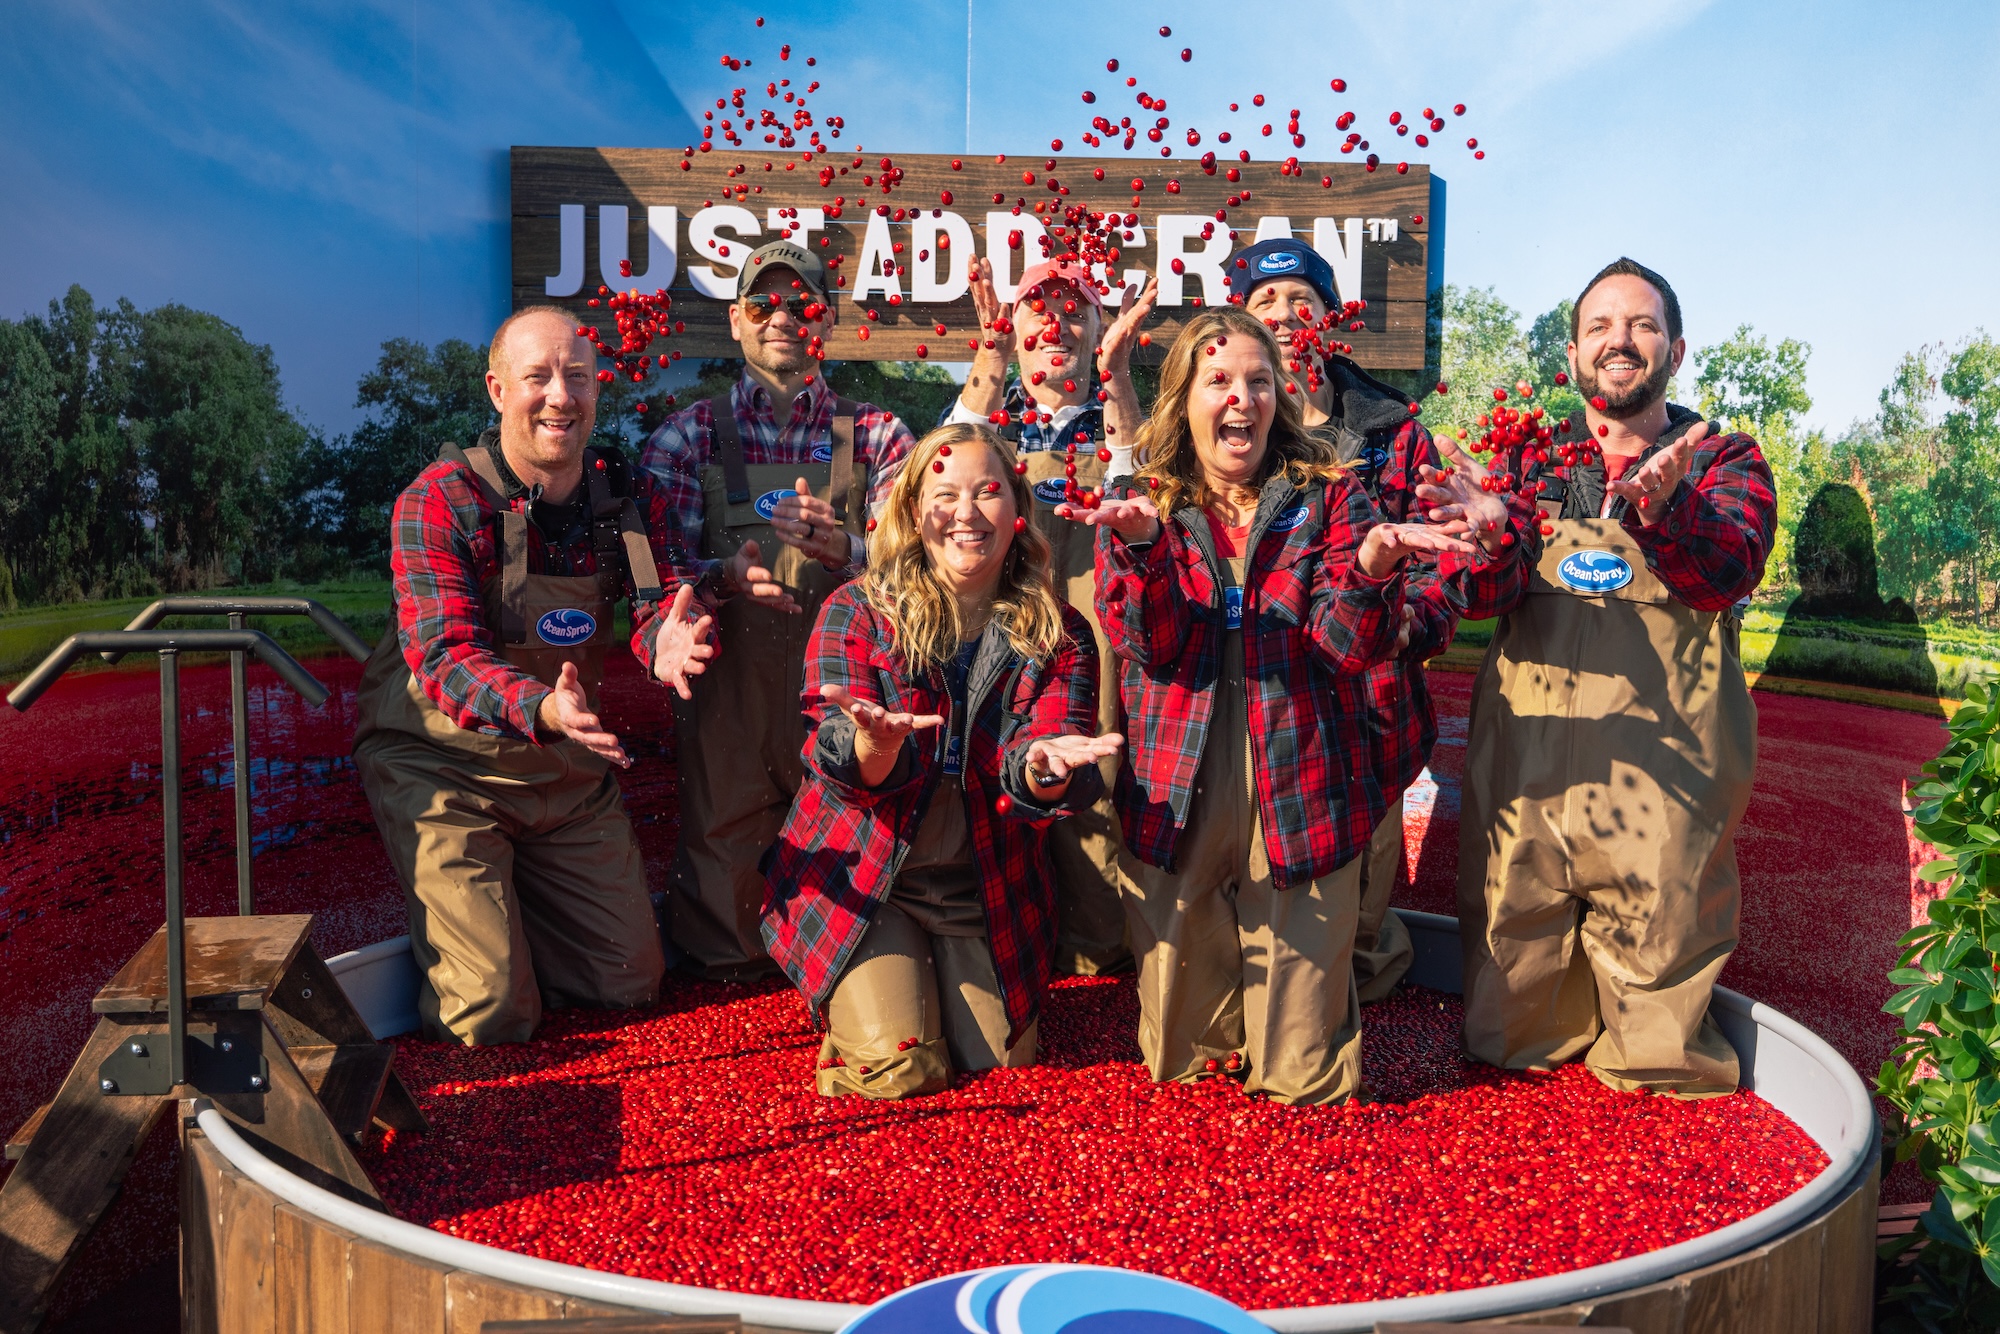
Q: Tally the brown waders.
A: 7